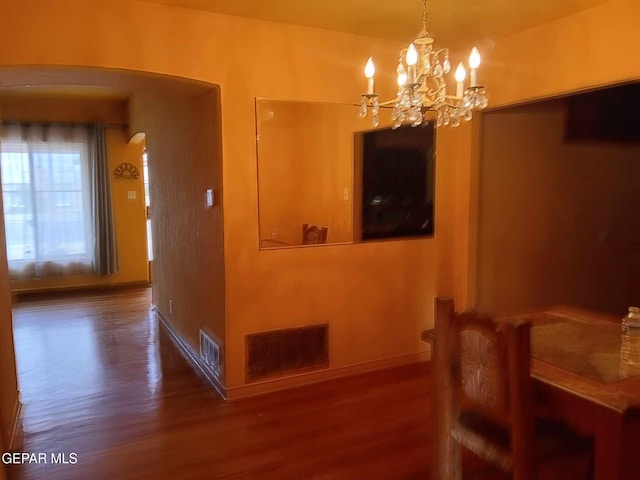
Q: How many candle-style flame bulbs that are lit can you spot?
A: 5